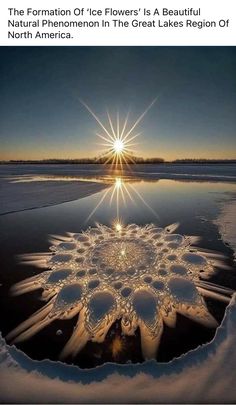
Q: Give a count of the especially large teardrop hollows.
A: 4